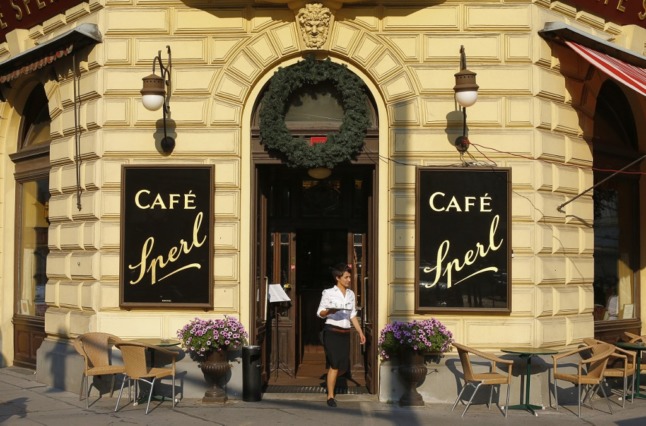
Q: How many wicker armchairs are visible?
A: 6